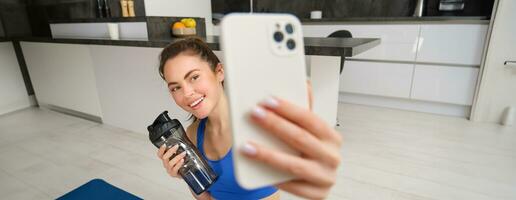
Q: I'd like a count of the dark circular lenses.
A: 3